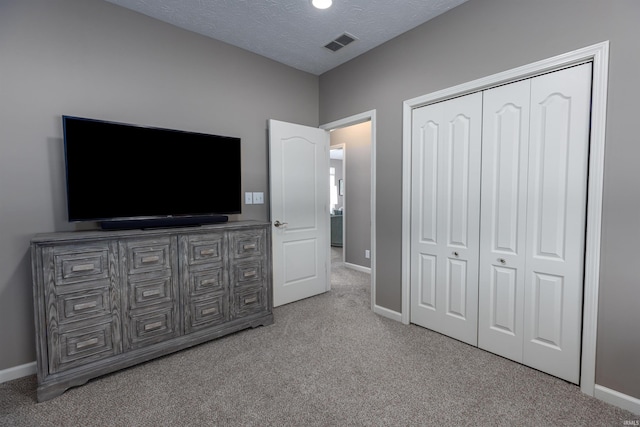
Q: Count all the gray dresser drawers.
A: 12